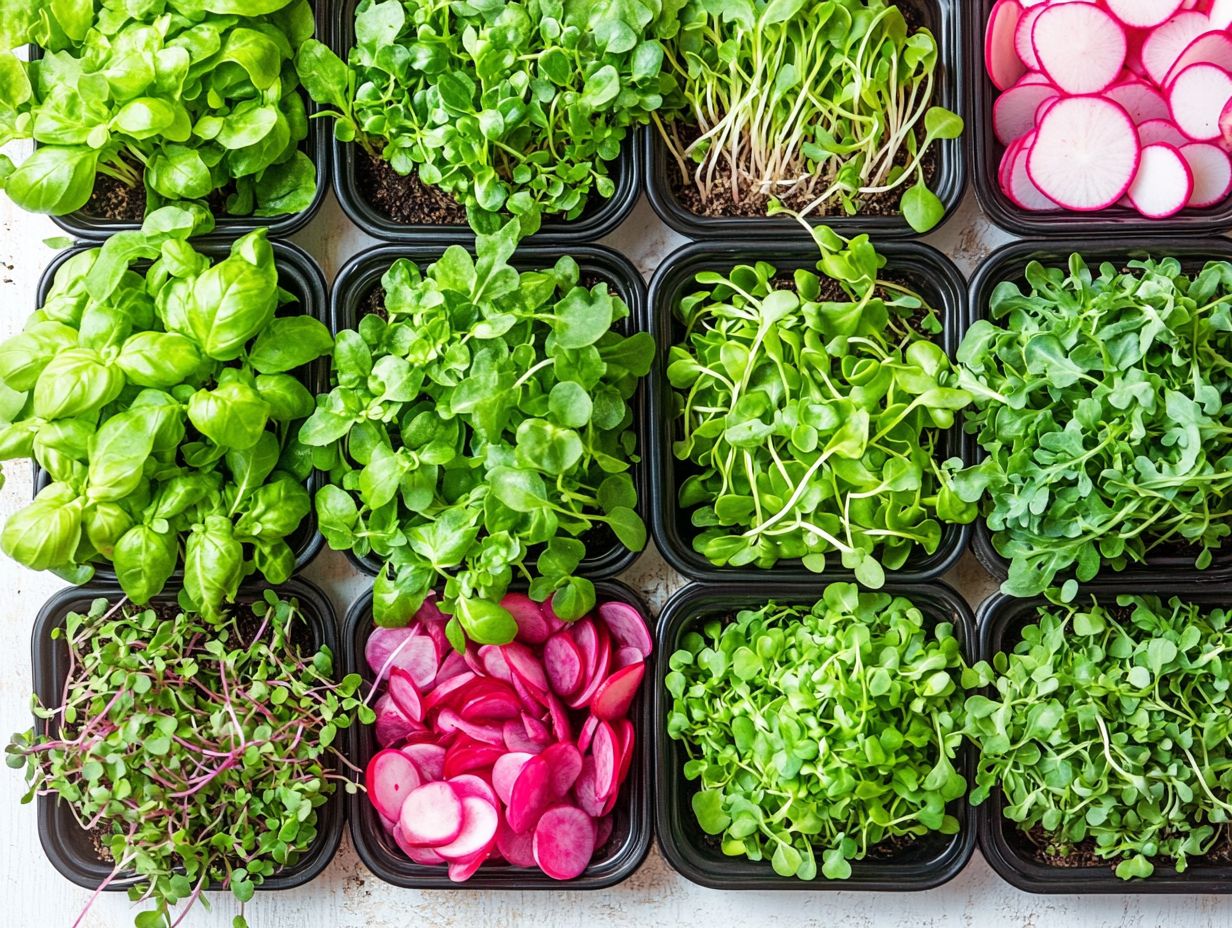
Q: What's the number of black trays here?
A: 12